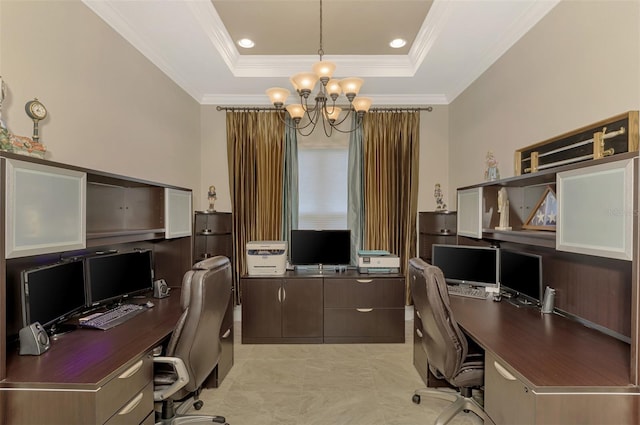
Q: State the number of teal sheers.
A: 2